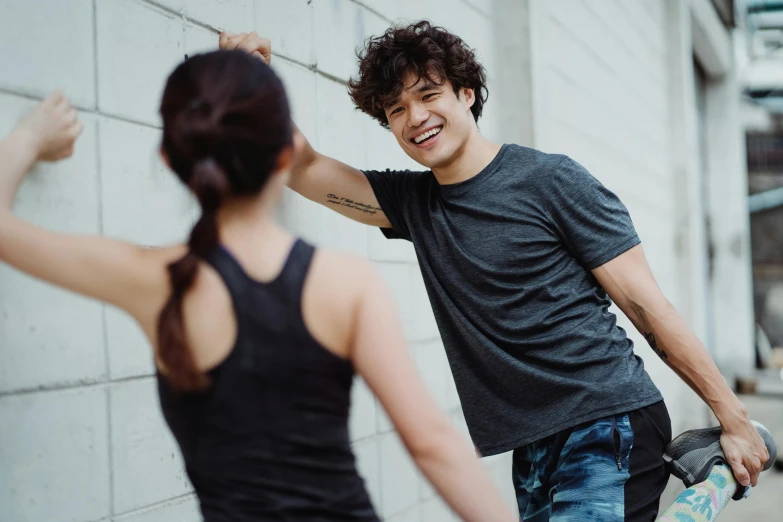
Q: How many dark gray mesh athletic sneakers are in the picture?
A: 1